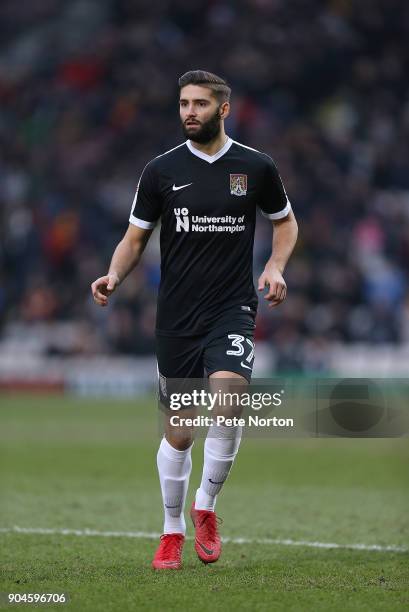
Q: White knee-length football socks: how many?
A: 2